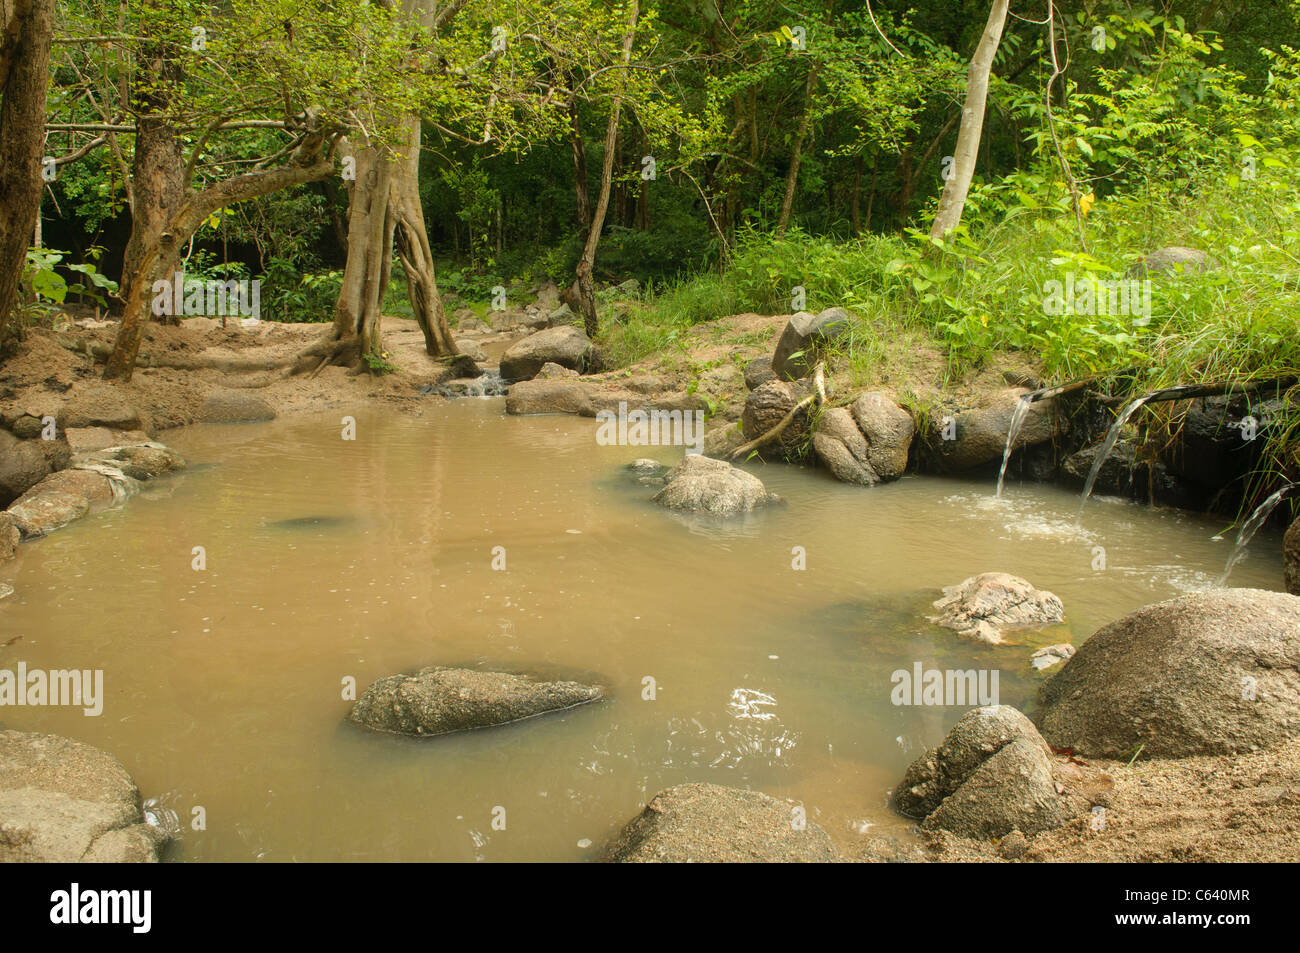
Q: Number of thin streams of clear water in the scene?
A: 3